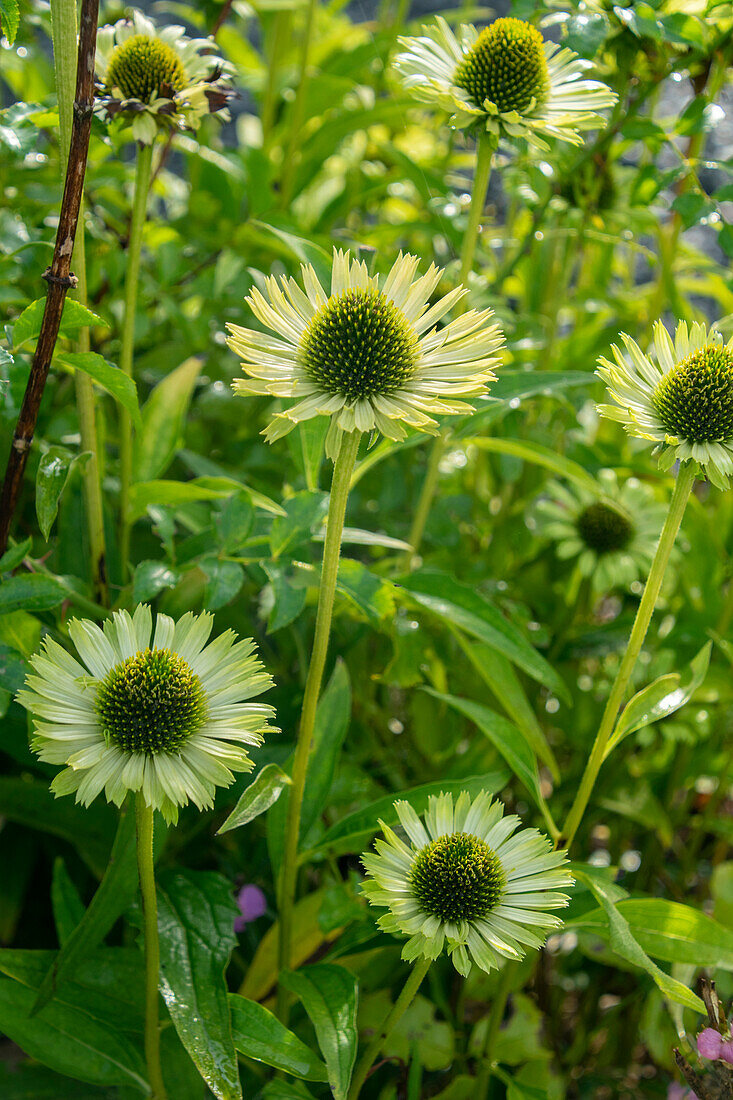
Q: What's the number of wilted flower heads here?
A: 1